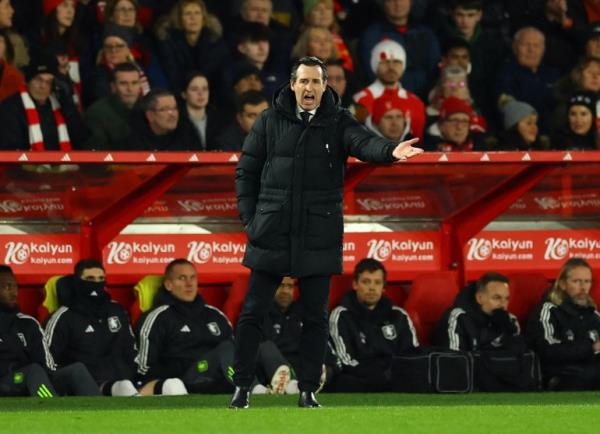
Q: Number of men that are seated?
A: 7